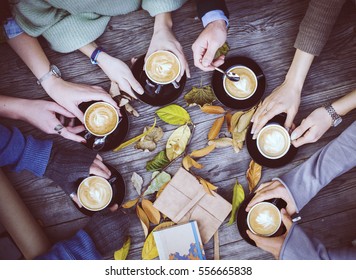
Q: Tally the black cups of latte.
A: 6